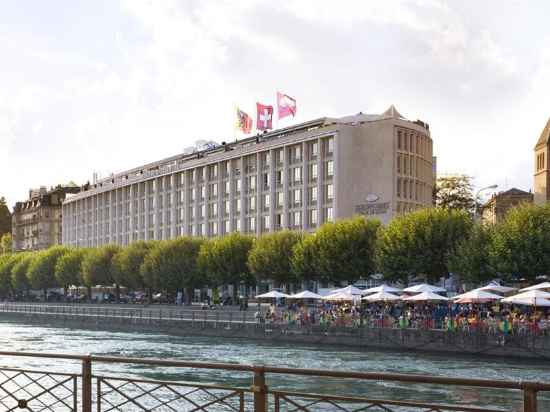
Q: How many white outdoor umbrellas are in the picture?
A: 12